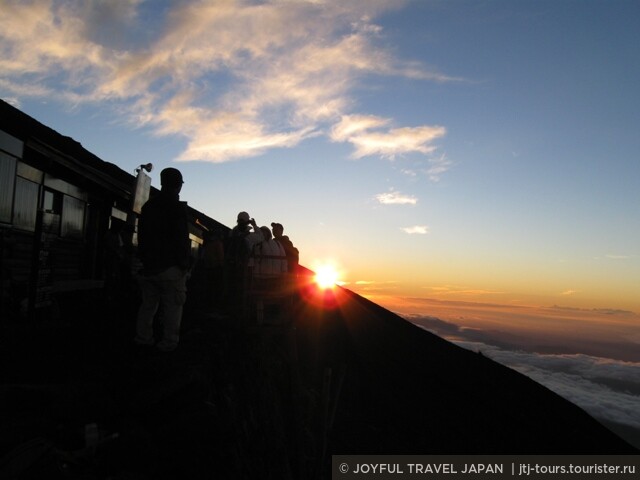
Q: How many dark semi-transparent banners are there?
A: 1